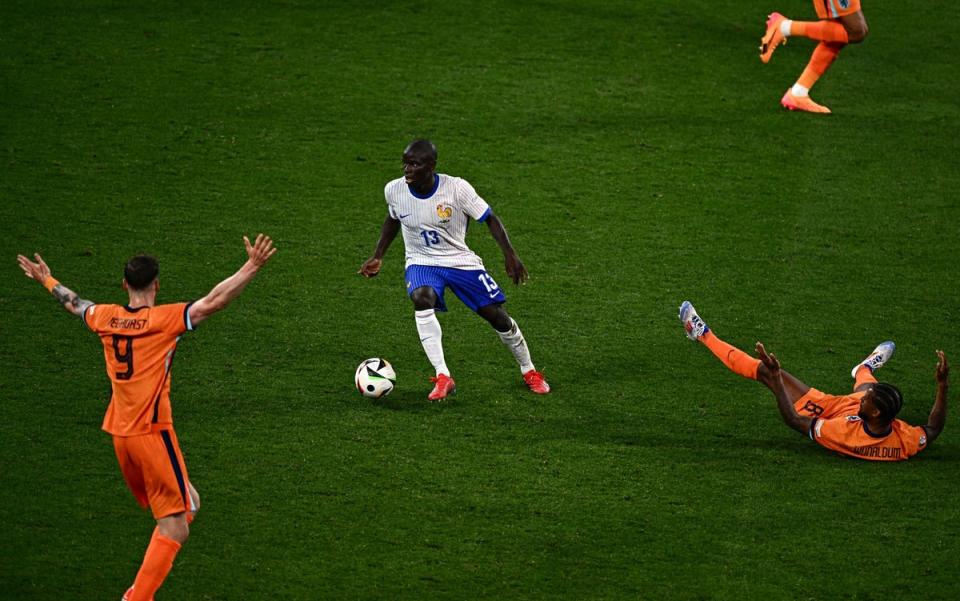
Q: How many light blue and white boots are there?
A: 2